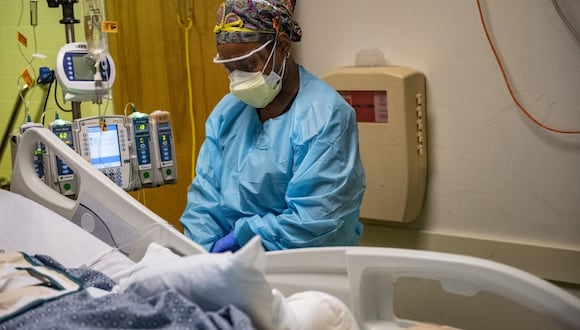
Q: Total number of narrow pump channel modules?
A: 4